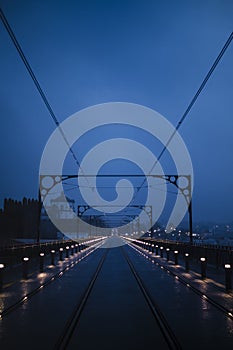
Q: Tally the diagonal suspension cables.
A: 2